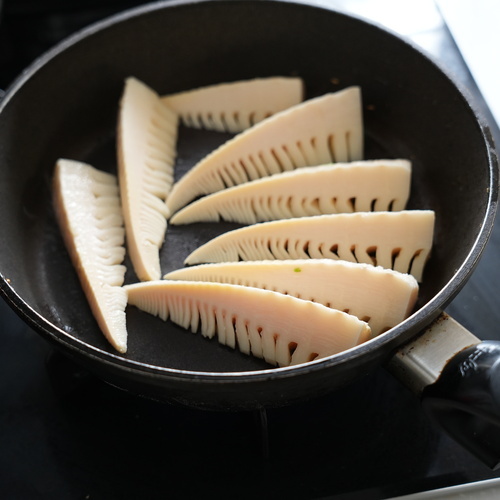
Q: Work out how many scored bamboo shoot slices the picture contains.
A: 8